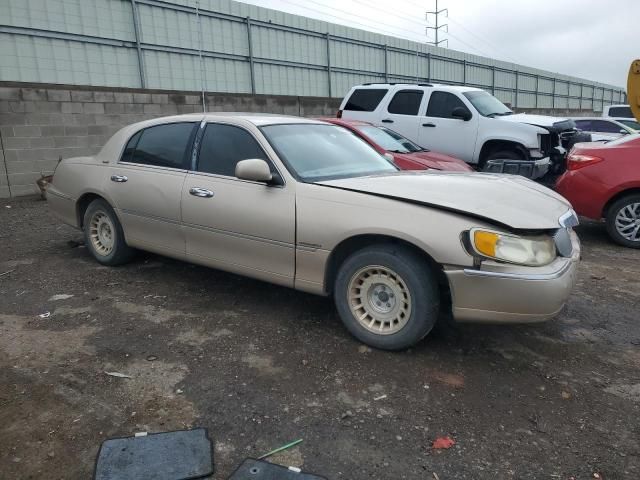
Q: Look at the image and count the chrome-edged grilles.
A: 1